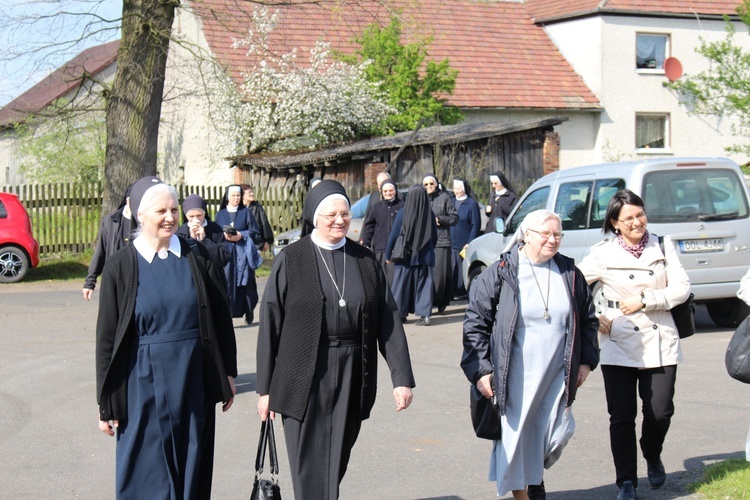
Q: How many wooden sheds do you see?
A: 1